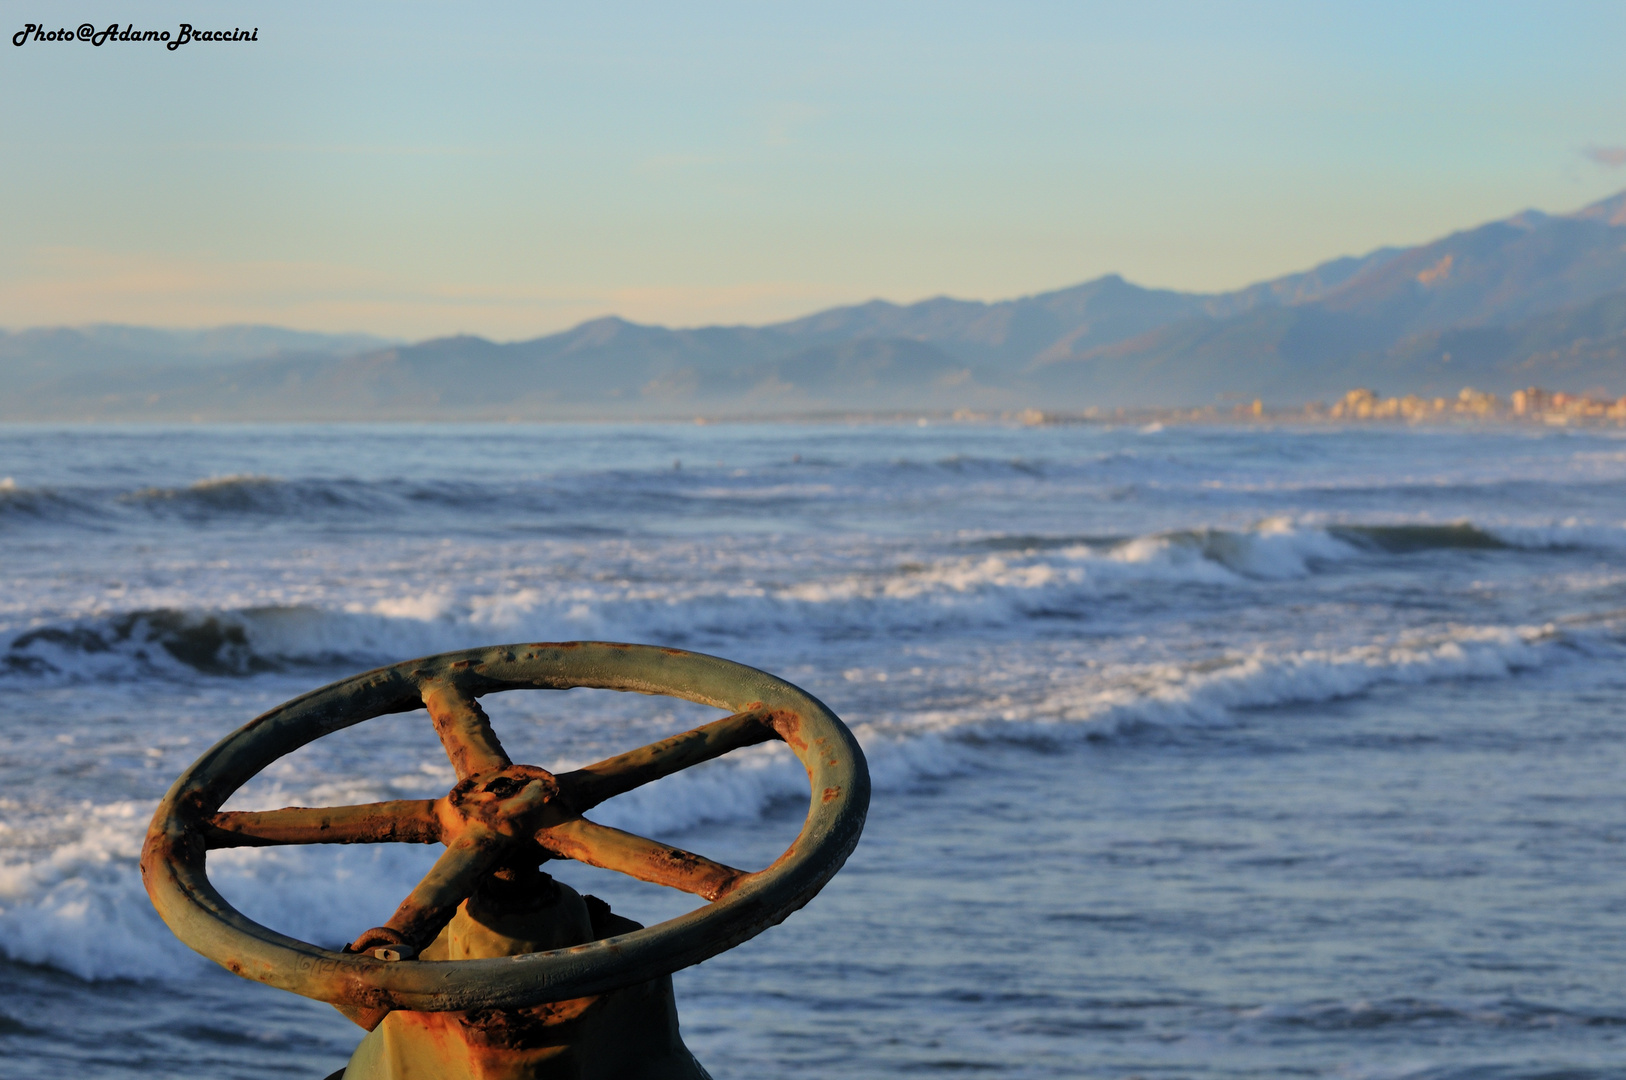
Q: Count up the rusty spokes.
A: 5